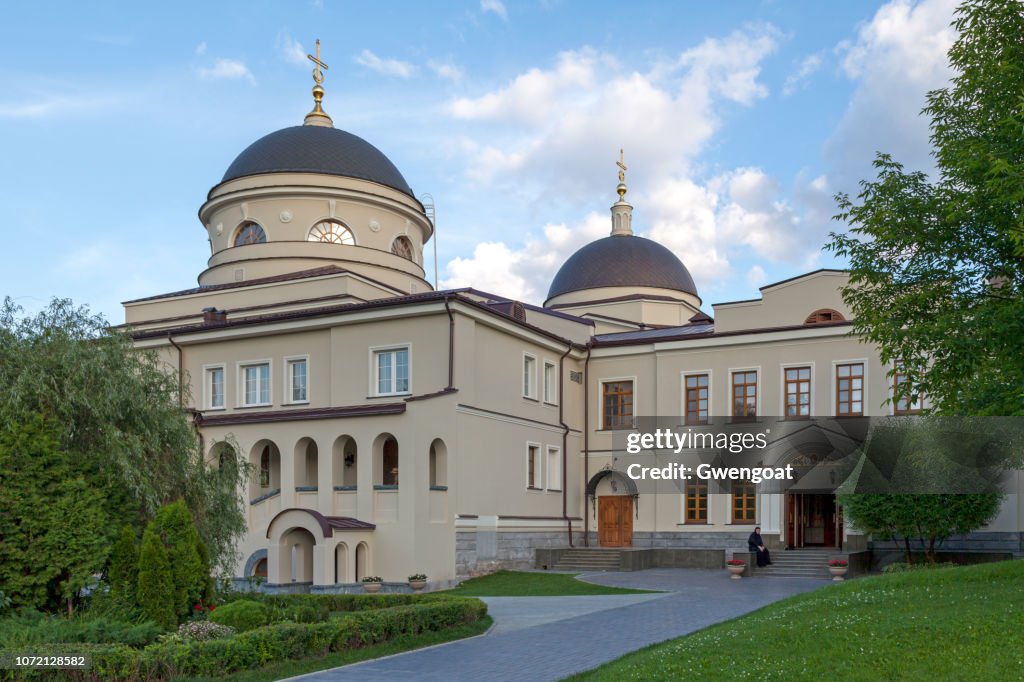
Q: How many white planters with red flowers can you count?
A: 2